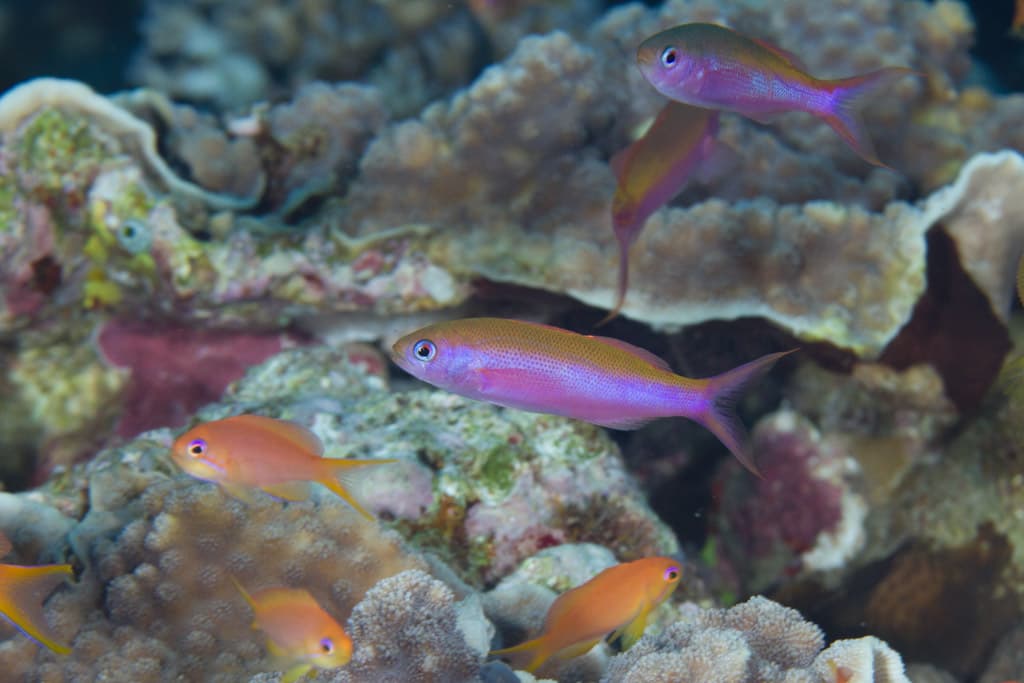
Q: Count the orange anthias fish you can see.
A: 4